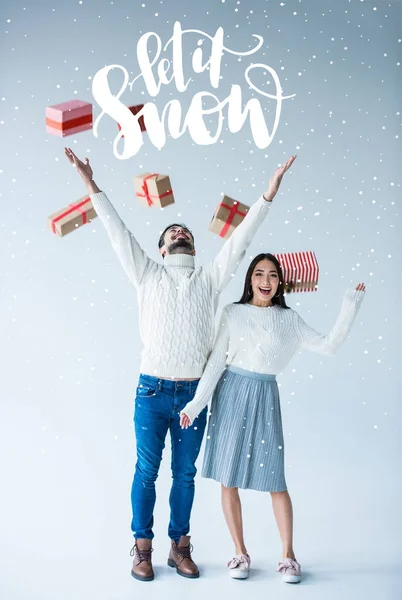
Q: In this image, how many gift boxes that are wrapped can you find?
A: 6